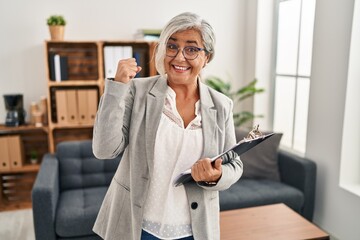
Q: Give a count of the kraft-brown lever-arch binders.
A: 6